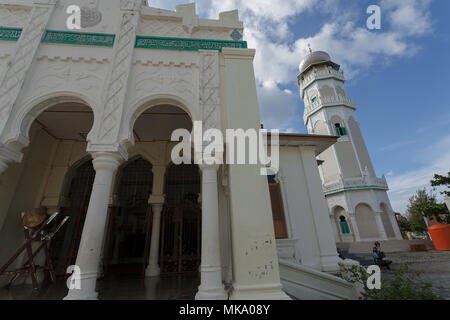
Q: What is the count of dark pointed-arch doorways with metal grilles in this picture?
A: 3